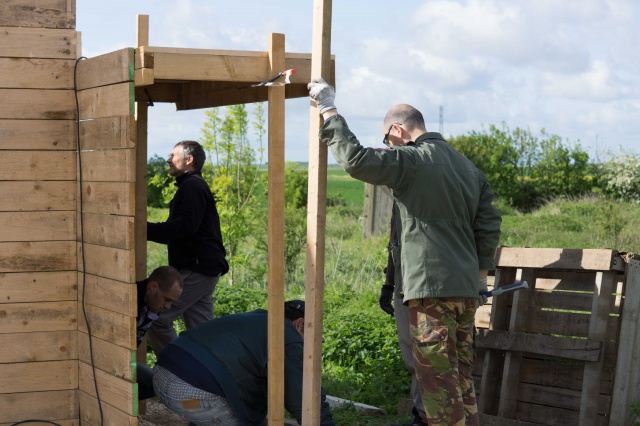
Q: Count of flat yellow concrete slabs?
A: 0